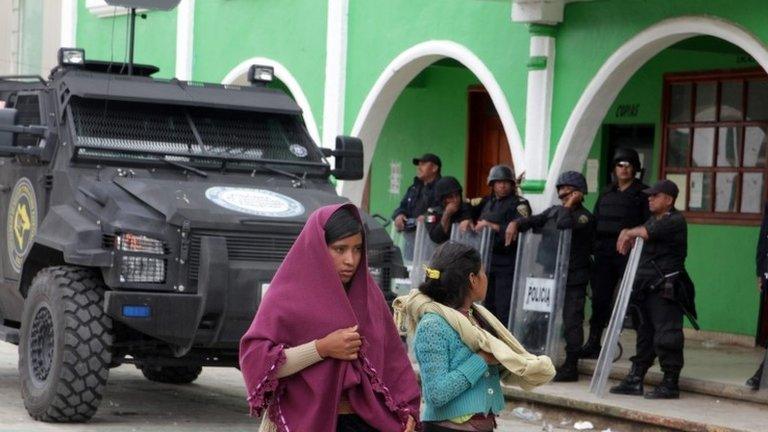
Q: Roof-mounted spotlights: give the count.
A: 2